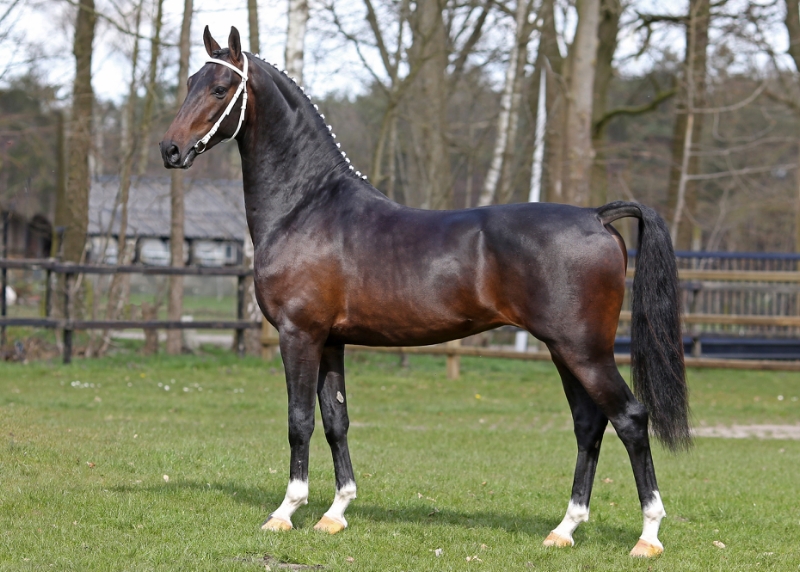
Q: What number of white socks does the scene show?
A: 4